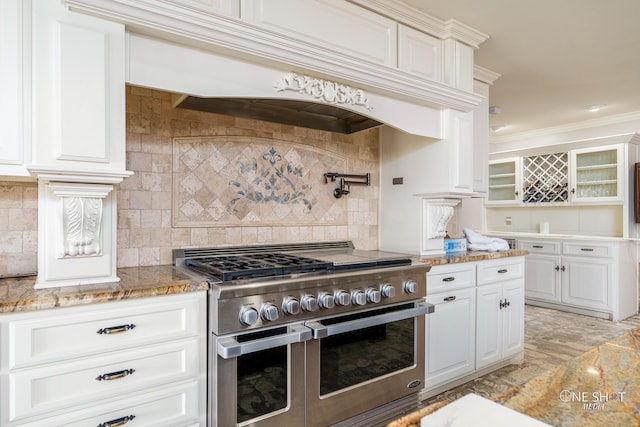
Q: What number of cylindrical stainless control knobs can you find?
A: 10